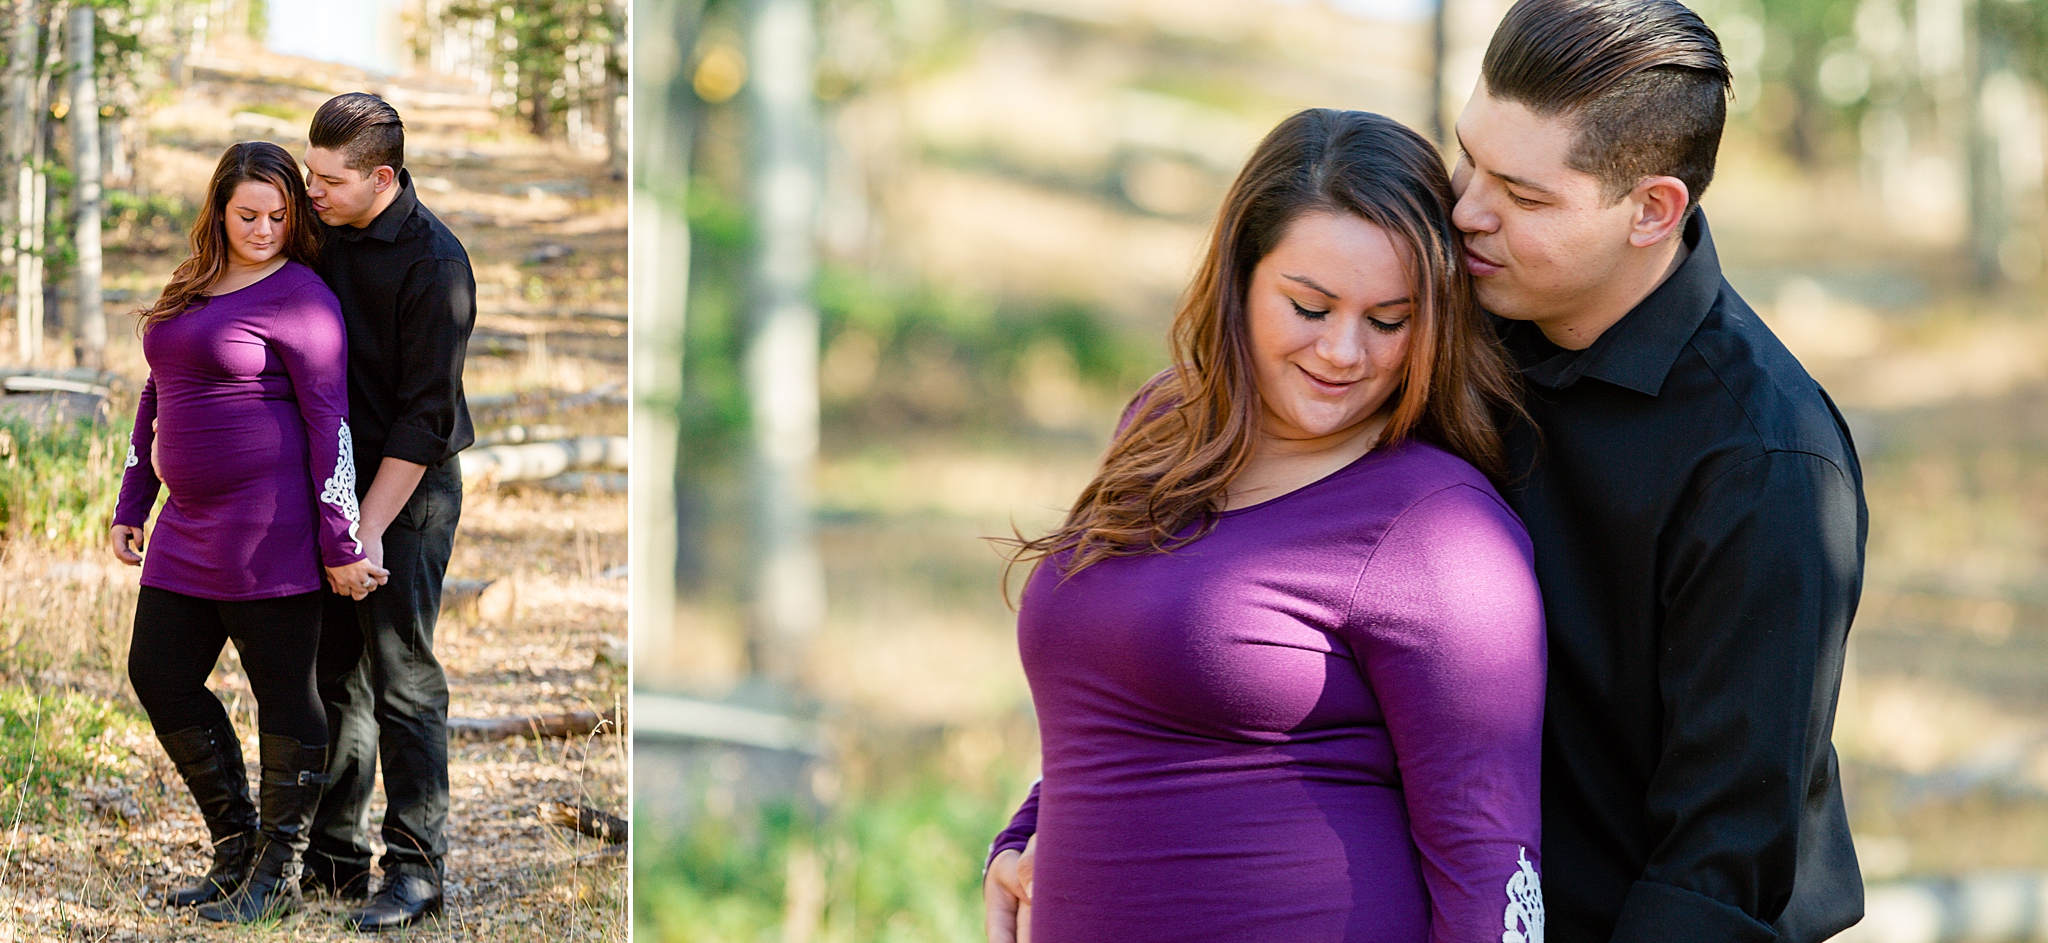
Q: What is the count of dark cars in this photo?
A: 0